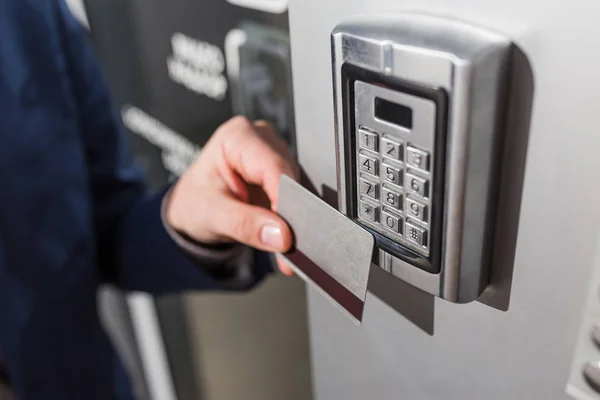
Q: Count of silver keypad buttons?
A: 12